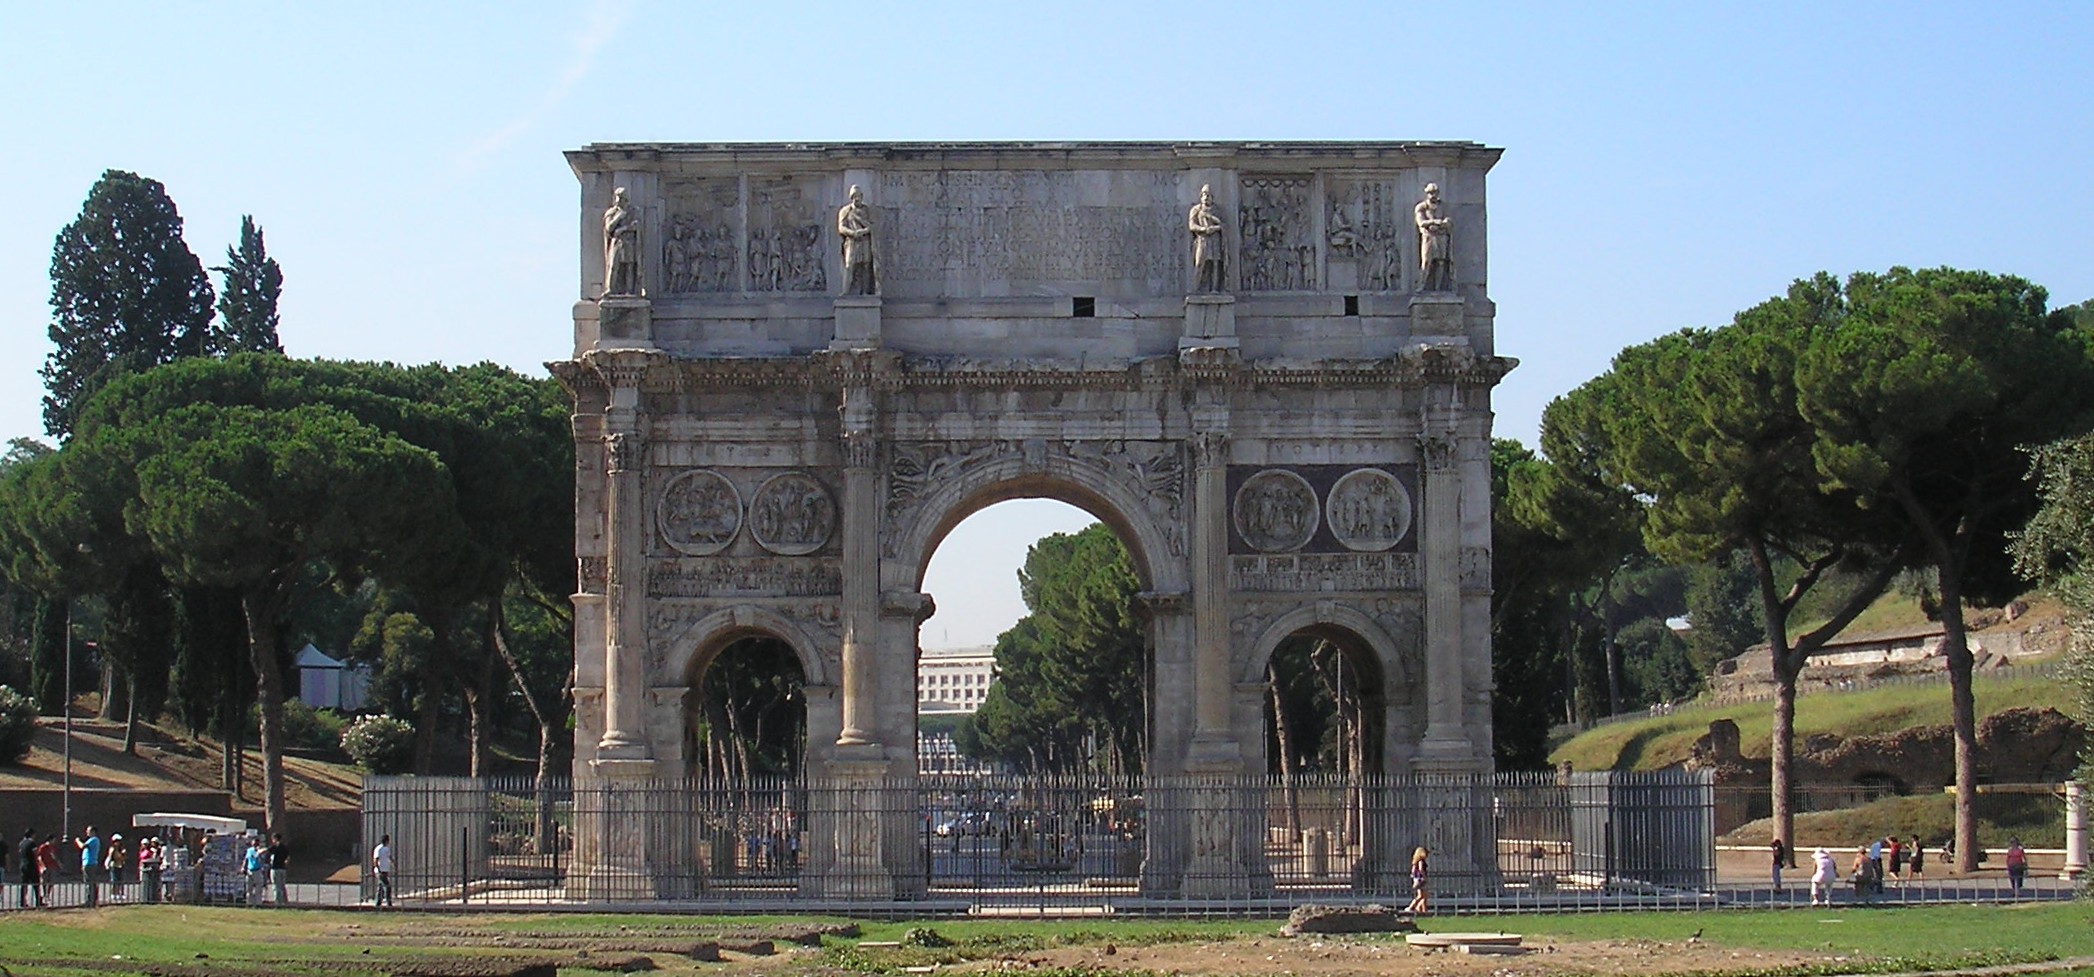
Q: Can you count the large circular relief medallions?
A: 4